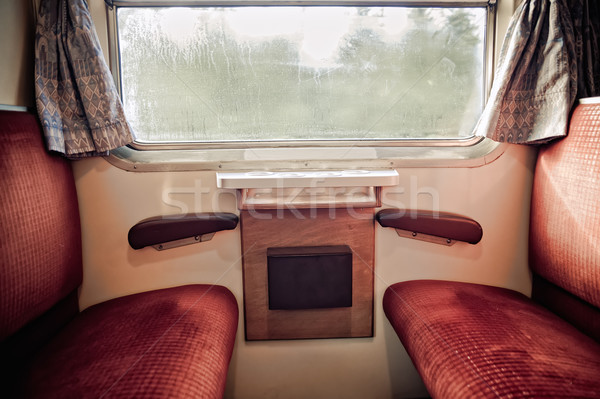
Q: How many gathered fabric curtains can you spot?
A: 2